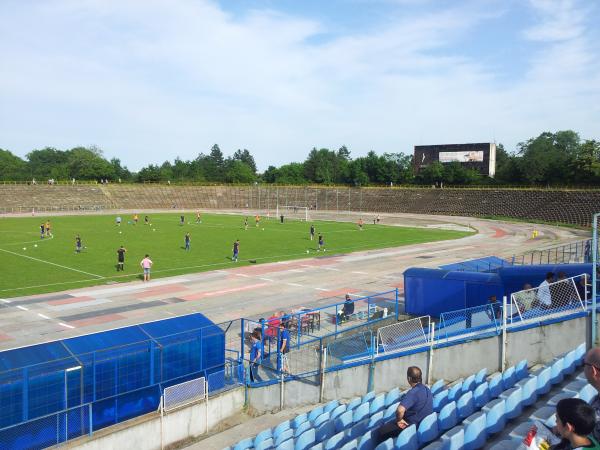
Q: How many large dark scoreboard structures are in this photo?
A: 1